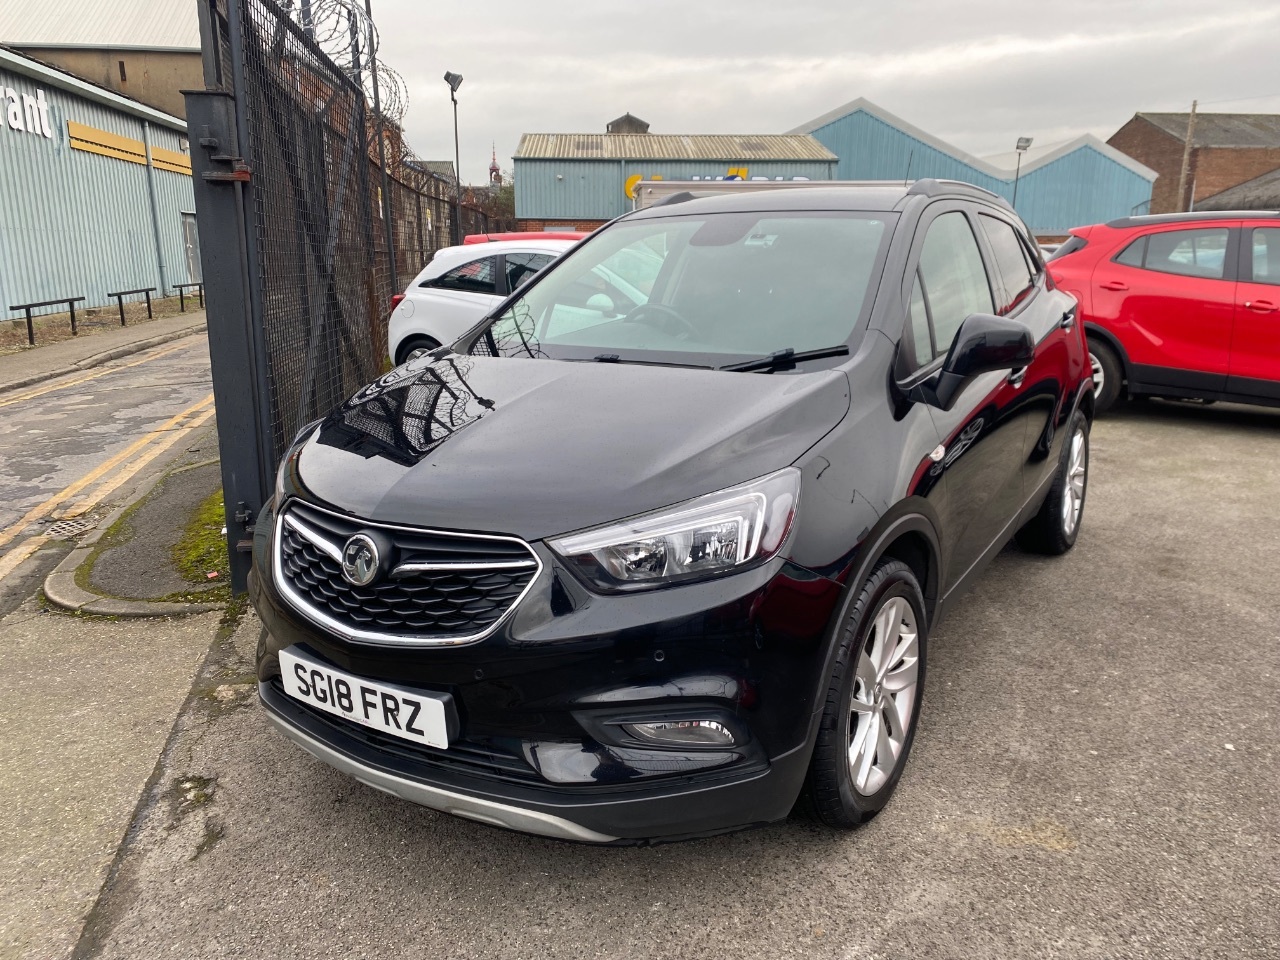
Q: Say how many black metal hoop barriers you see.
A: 3